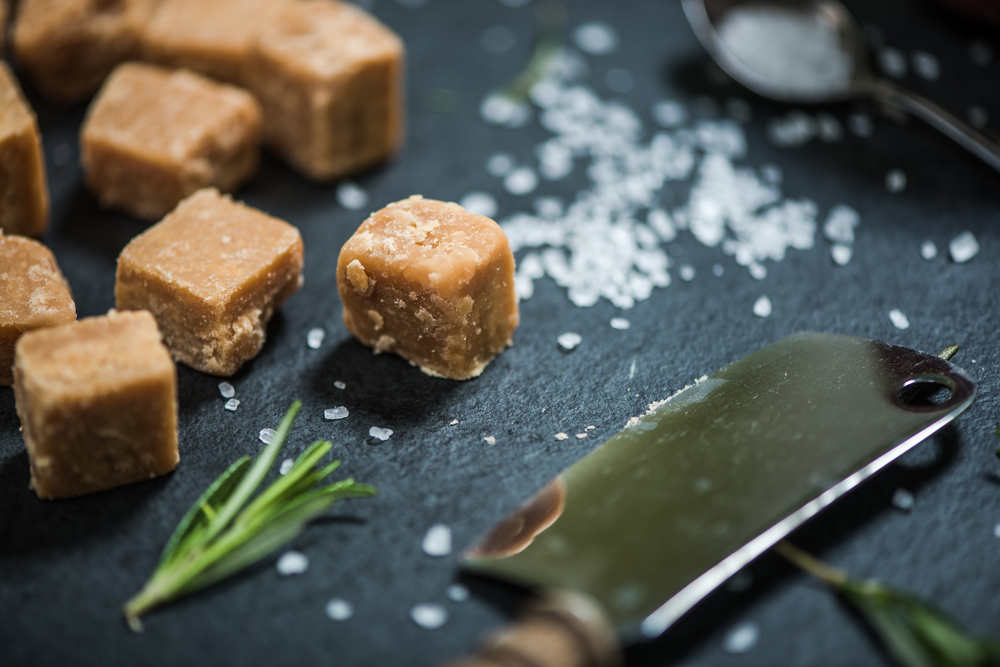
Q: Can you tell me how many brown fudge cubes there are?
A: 9